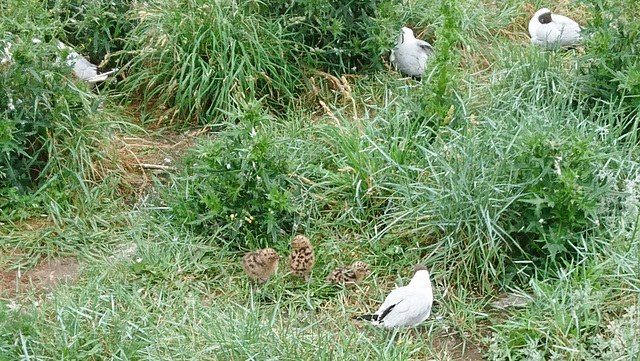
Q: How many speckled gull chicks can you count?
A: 3